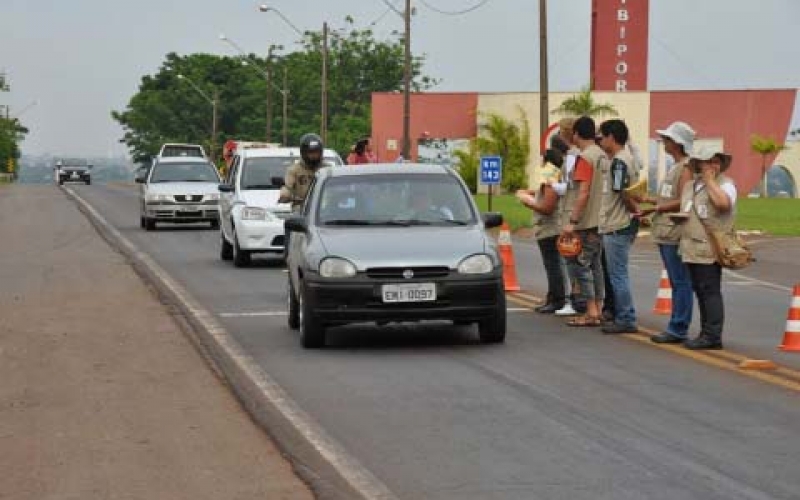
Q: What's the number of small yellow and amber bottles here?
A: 0